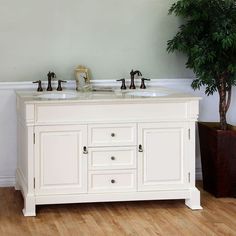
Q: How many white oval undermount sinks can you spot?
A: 2